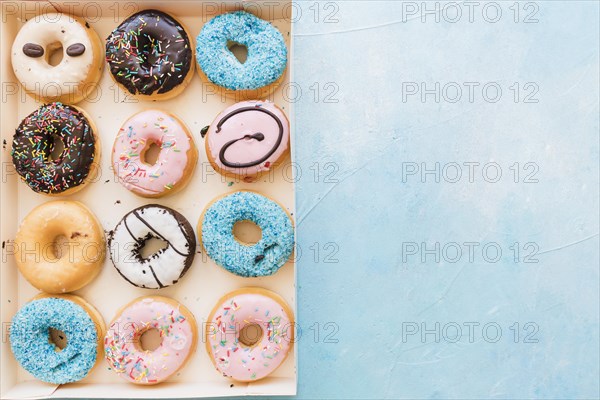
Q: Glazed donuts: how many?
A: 1